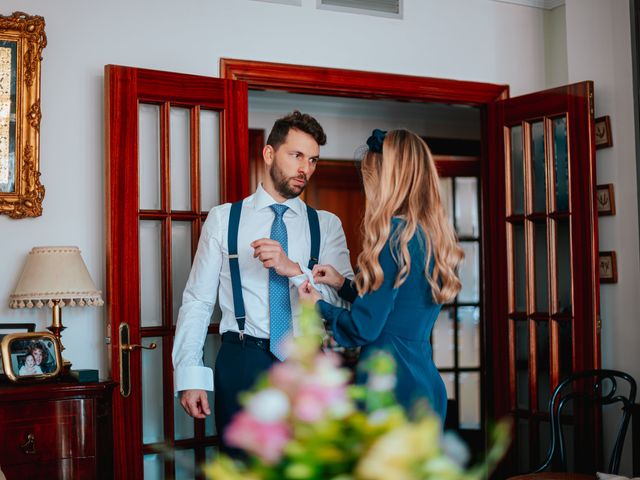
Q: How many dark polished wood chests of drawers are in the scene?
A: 1